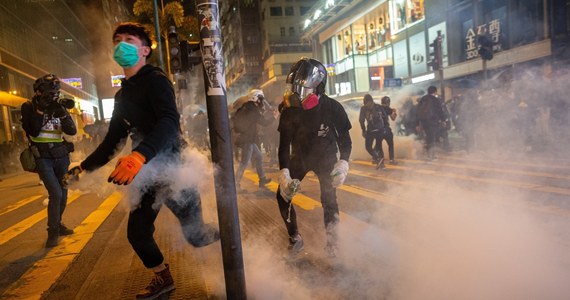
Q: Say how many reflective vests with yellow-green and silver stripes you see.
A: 1